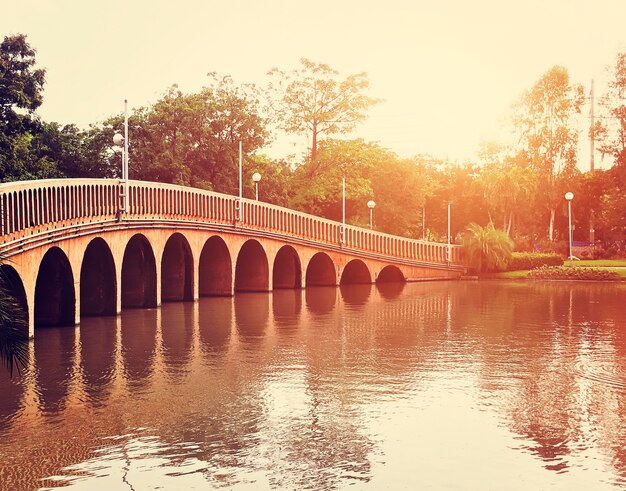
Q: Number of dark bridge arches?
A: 11